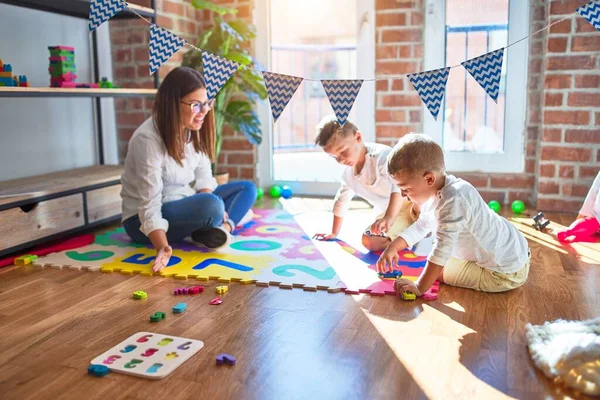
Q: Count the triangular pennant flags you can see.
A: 8